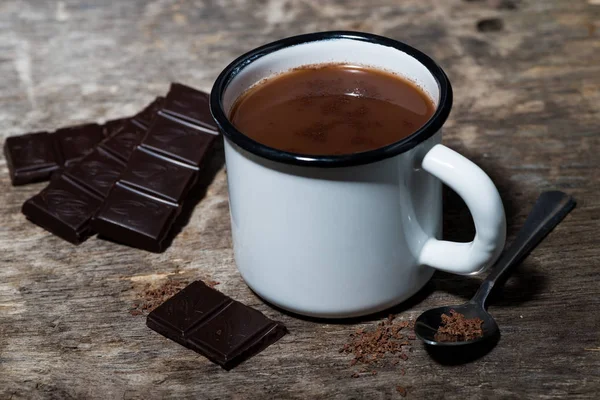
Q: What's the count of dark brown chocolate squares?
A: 13